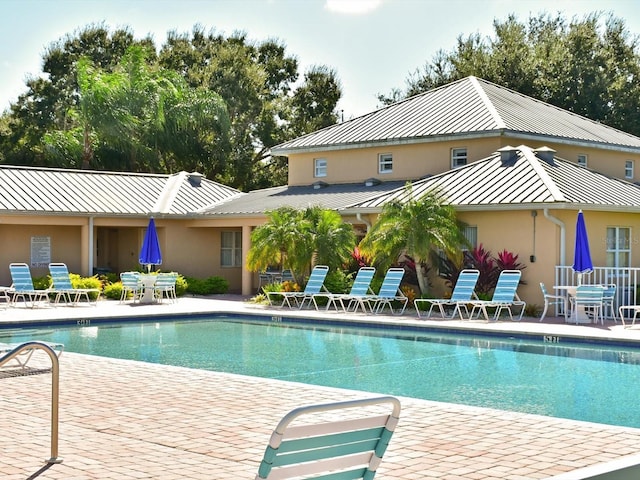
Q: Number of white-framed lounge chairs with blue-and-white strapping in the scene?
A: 8